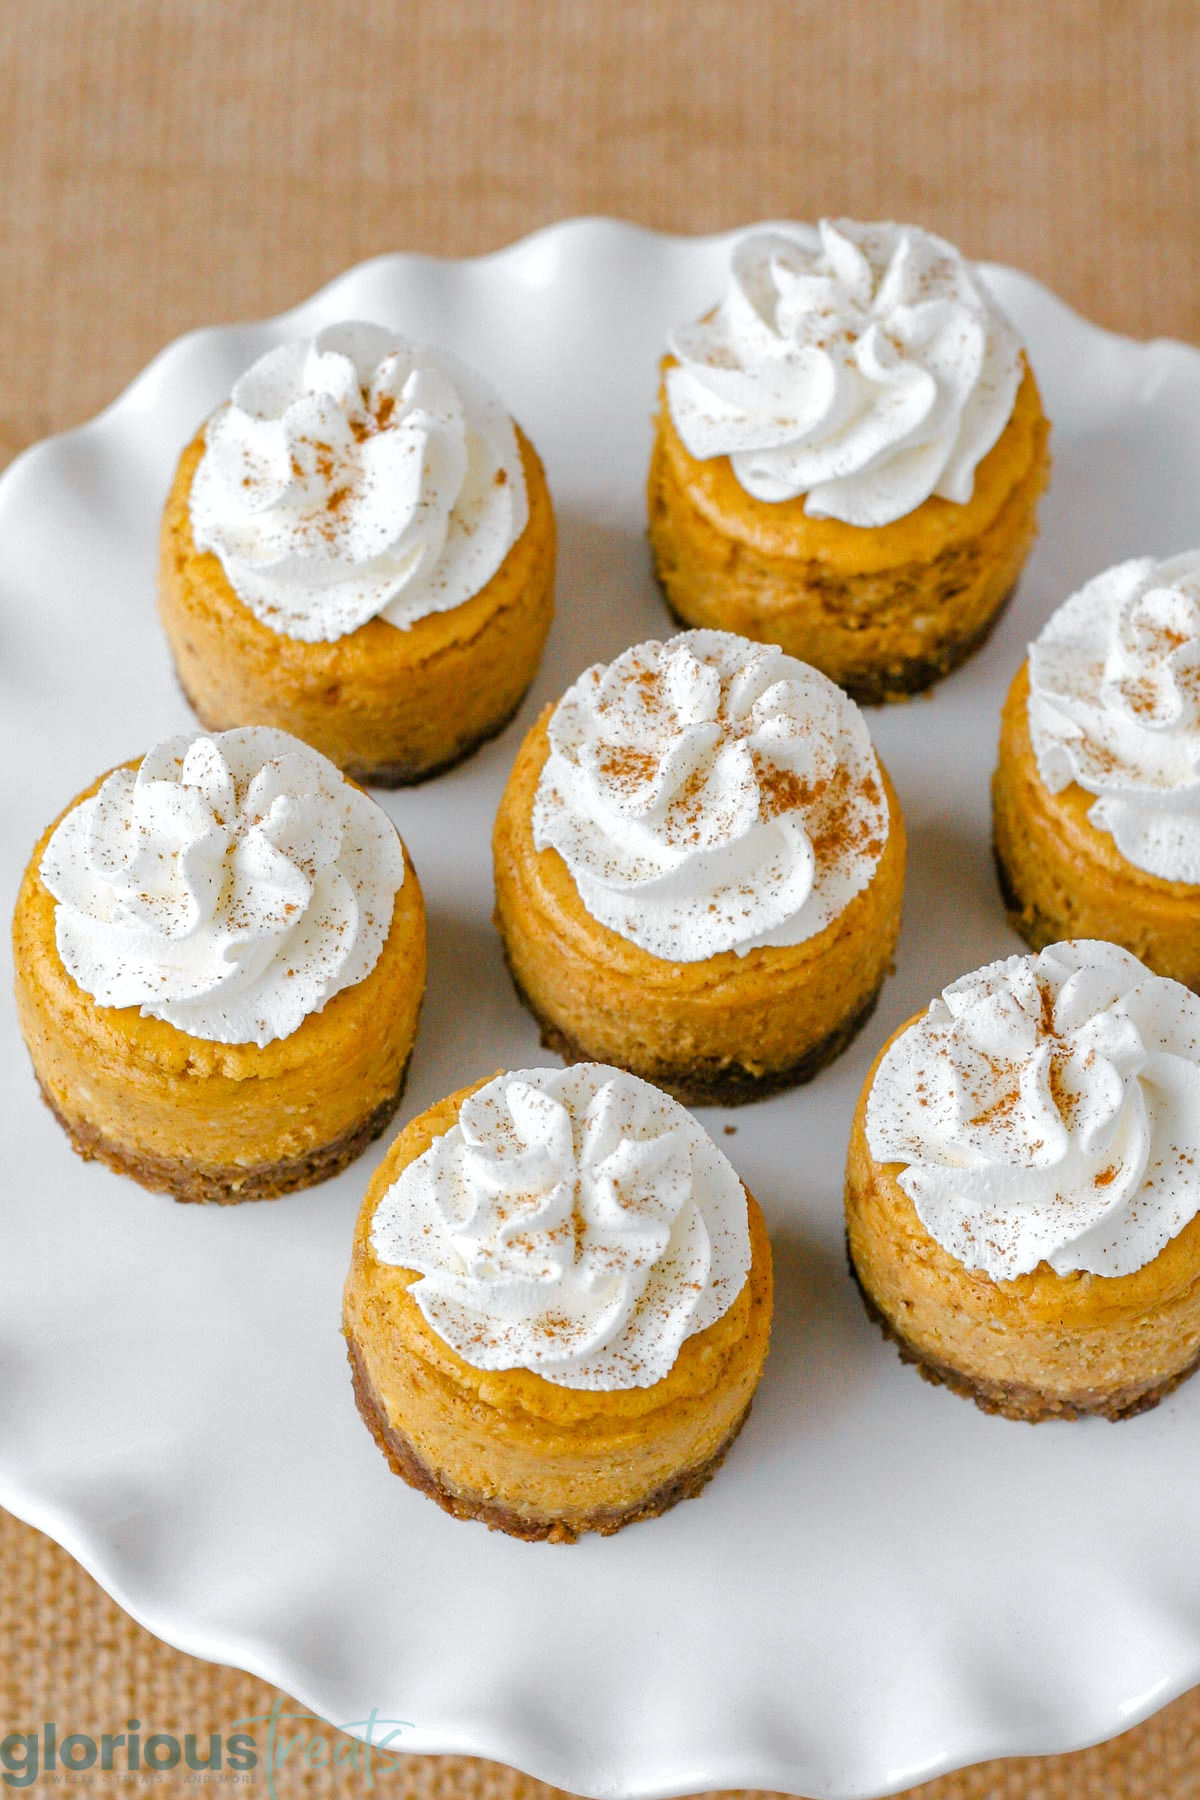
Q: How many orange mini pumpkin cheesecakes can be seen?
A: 7